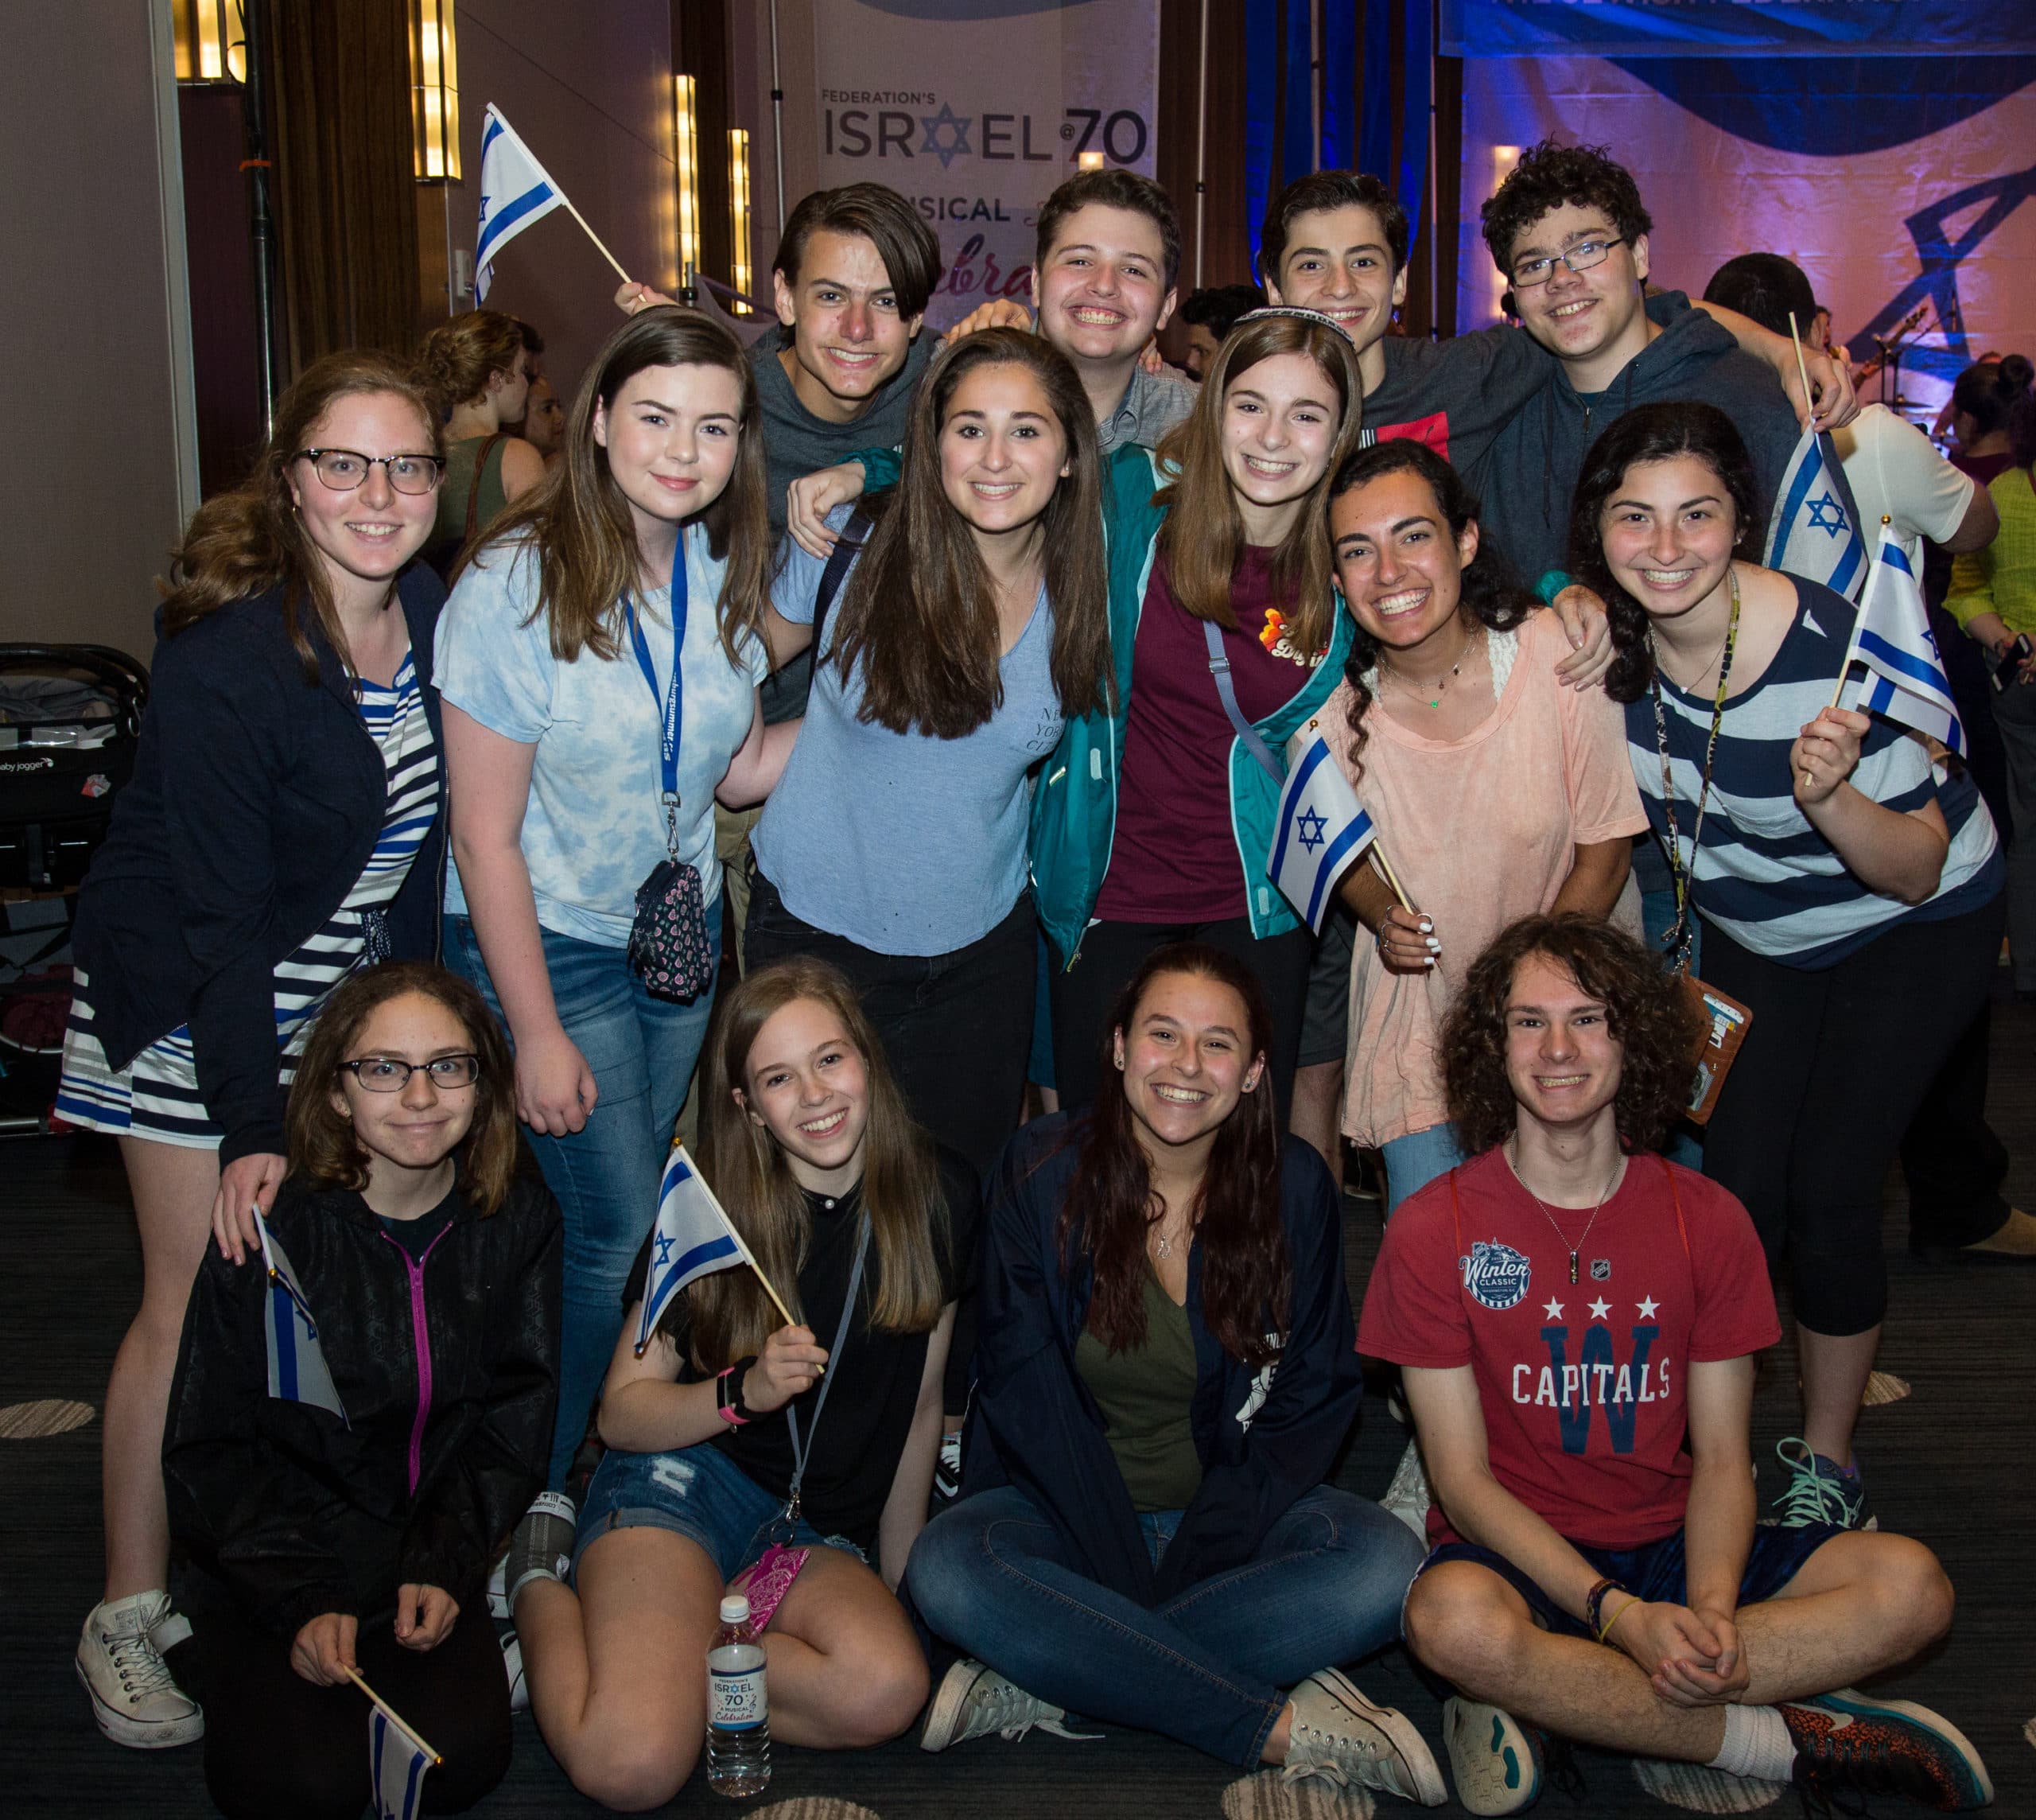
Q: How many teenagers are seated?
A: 4